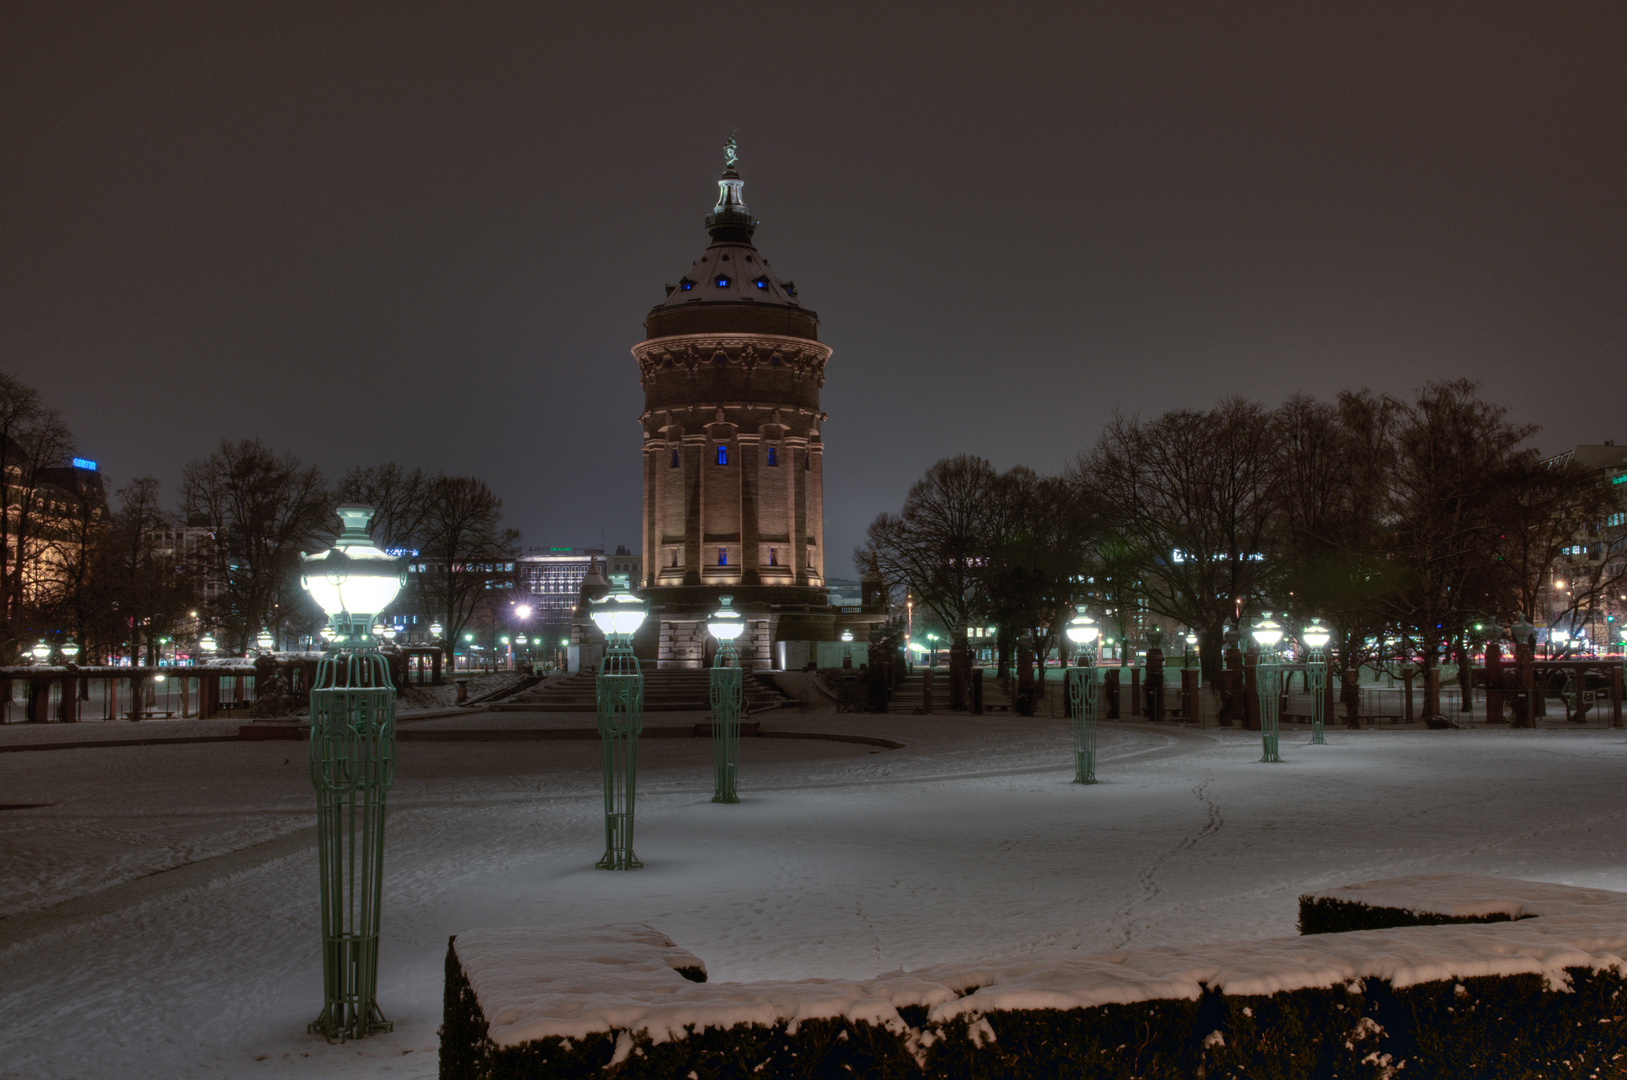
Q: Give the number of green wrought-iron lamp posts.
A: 6